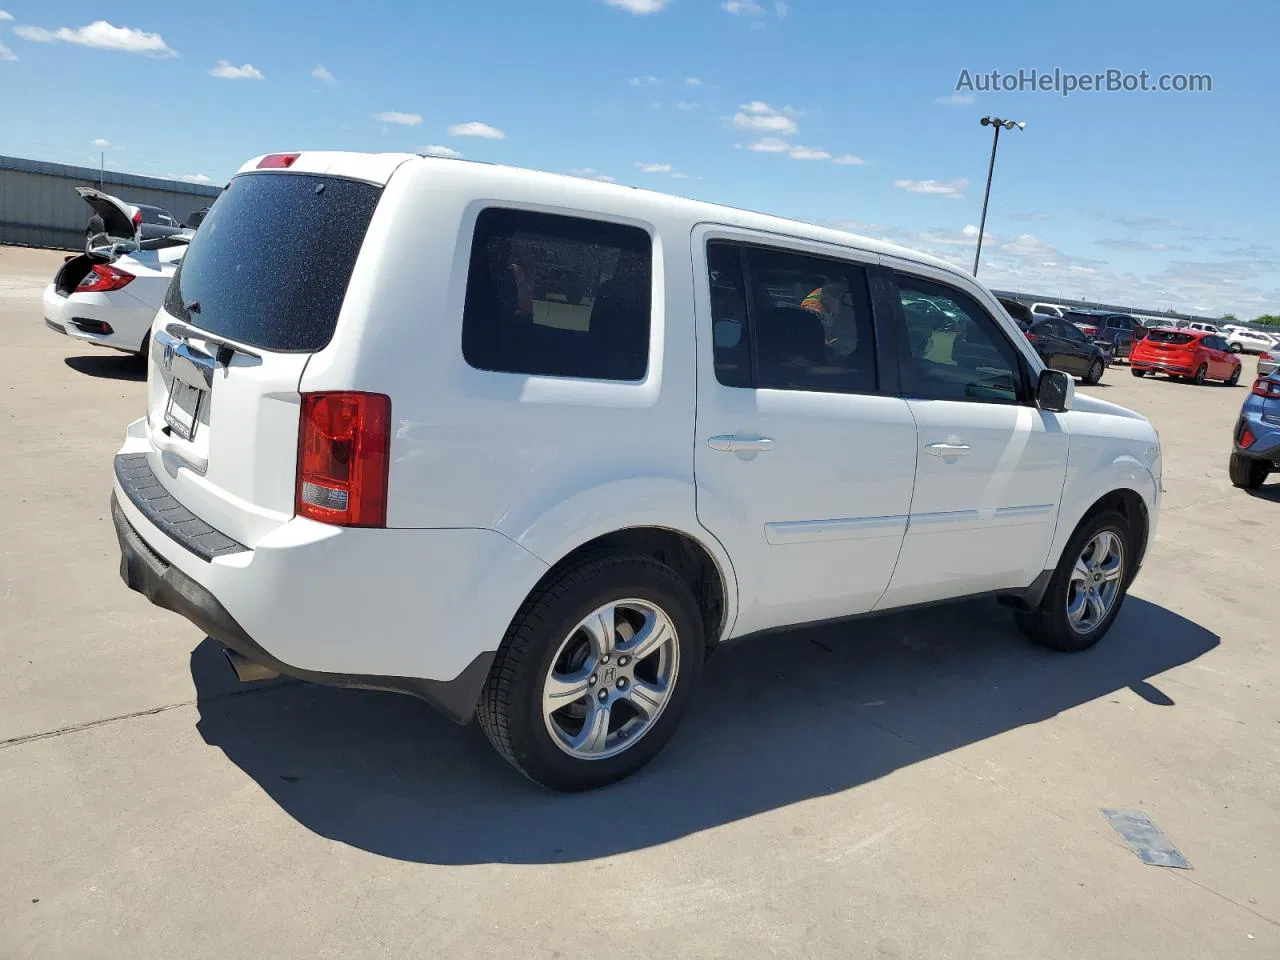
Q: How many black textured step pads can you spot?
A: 1